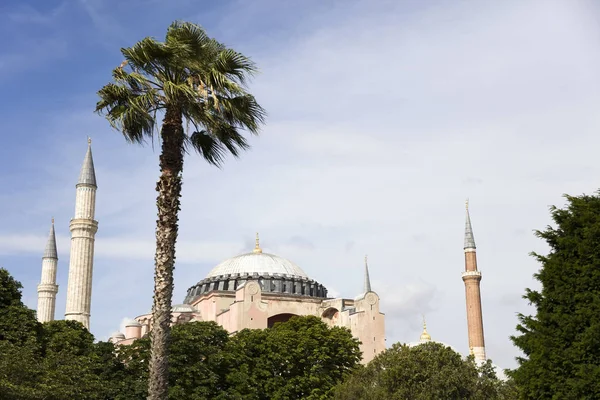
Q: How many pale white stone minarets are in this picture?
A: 2